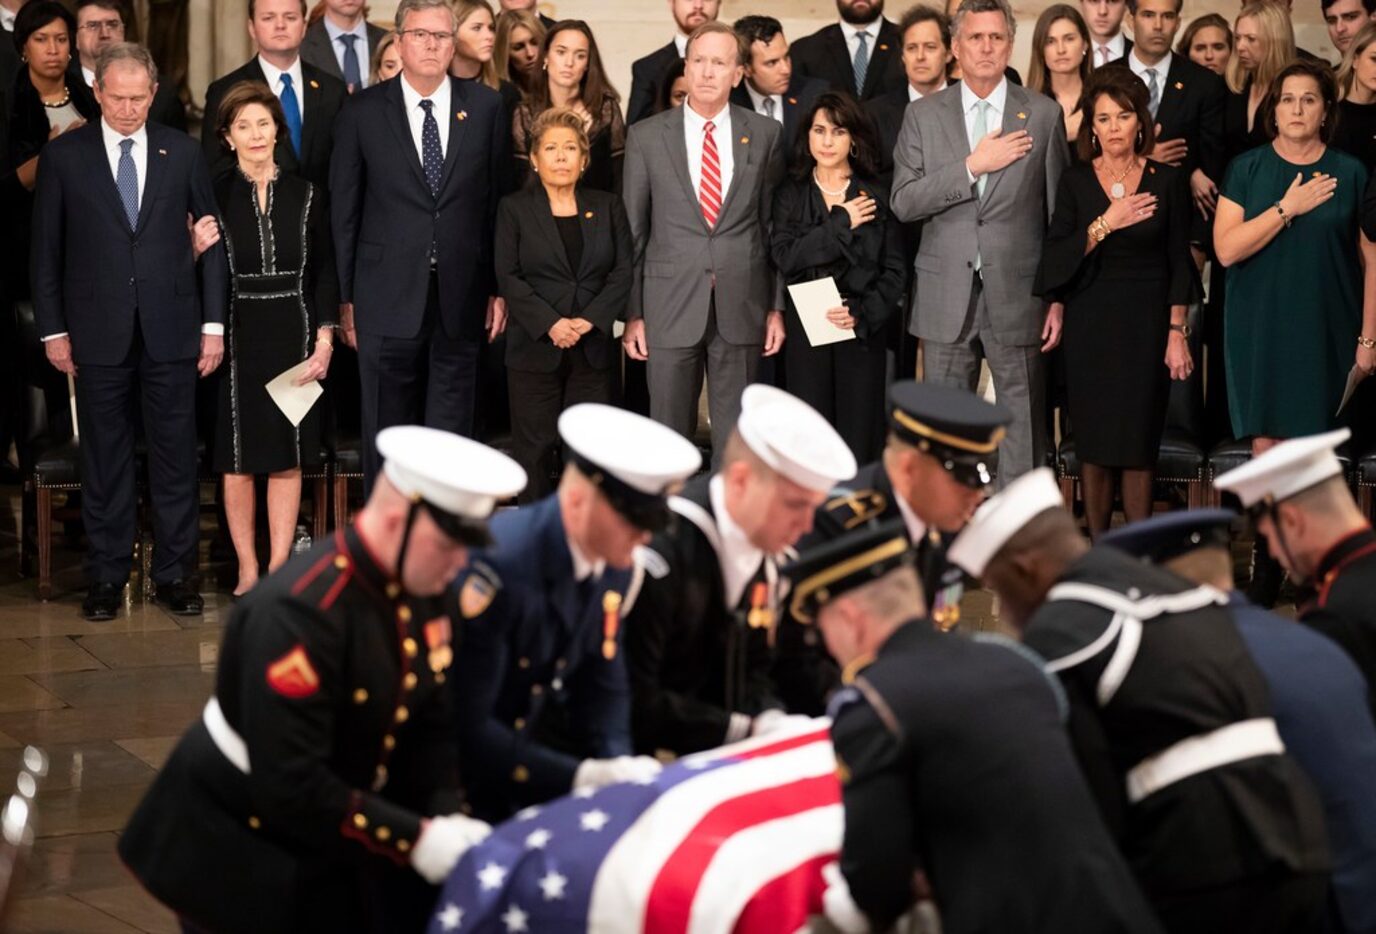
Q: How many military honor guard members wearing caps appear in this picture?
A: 8